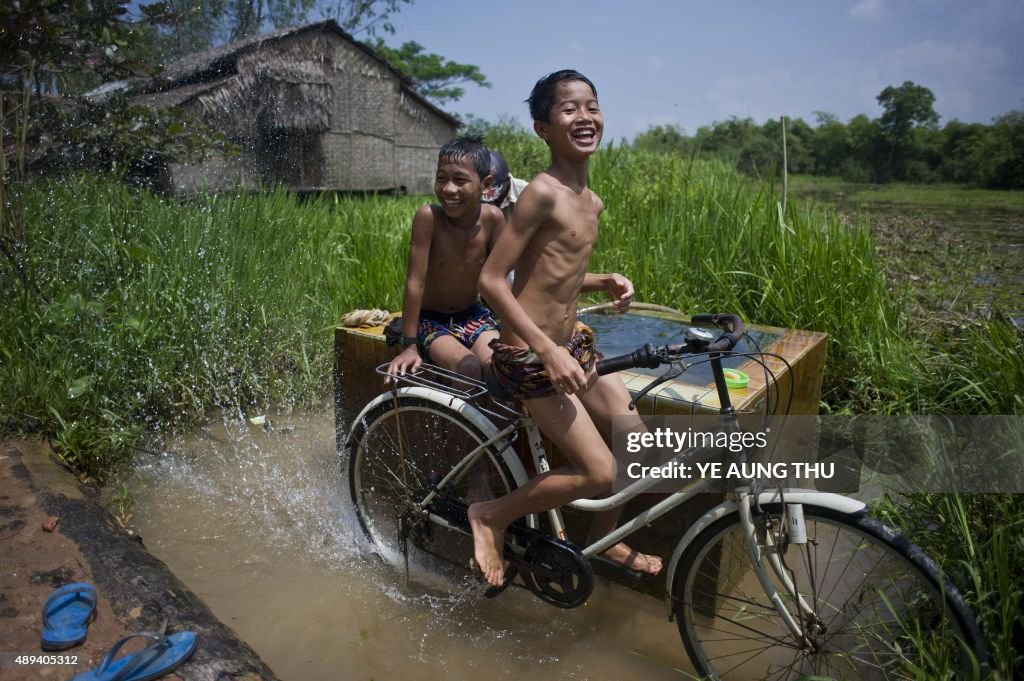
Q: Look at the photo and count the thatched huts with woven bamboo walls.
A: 1